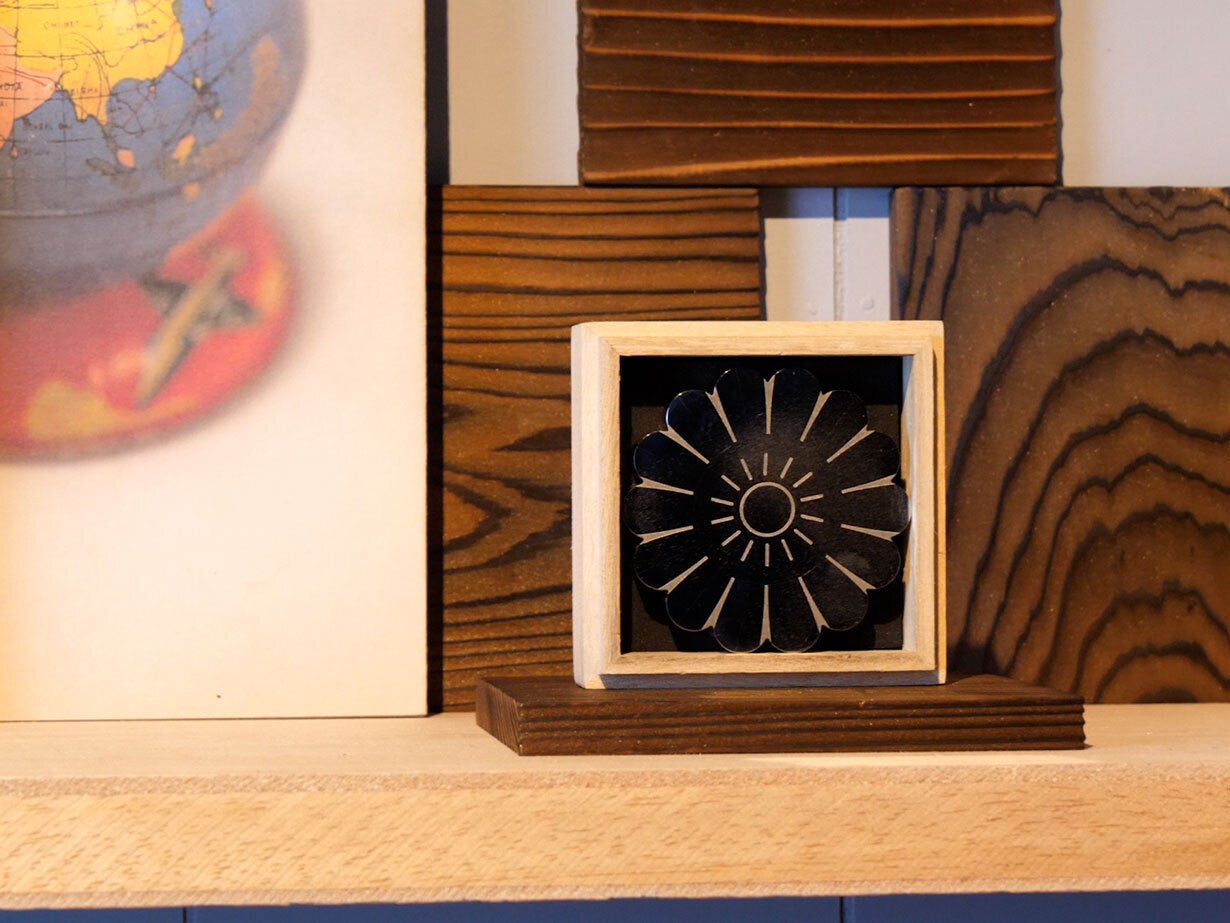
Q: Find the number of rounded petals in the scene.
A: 14